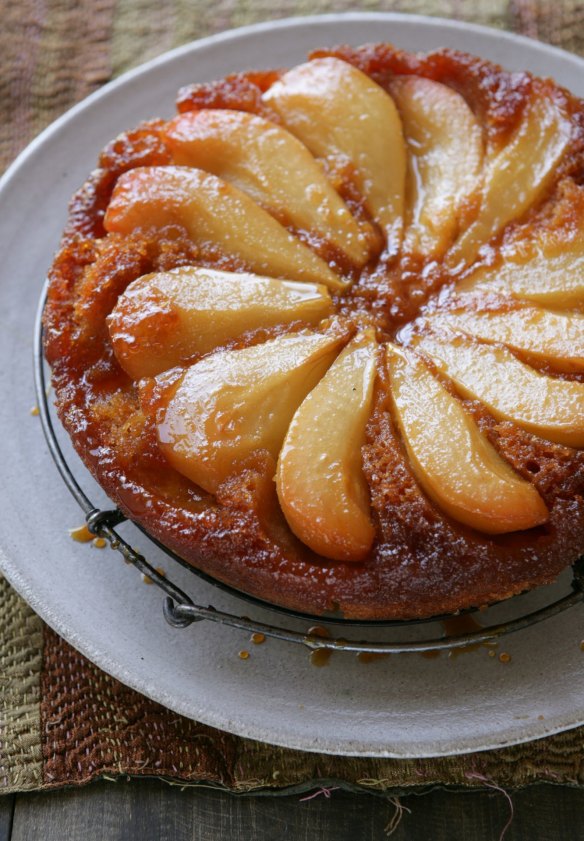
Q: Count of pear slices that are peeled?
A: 12